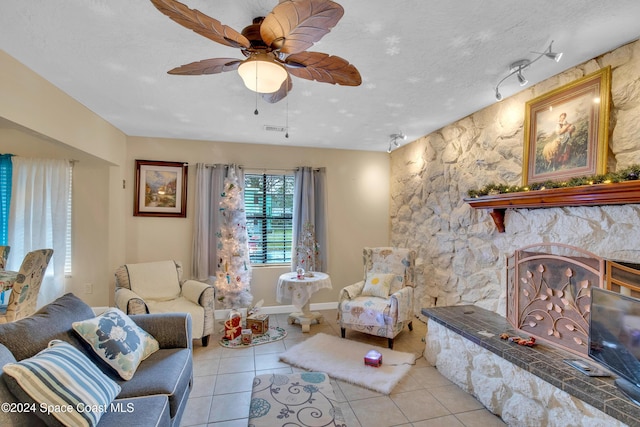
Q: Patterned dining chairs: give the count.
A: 2